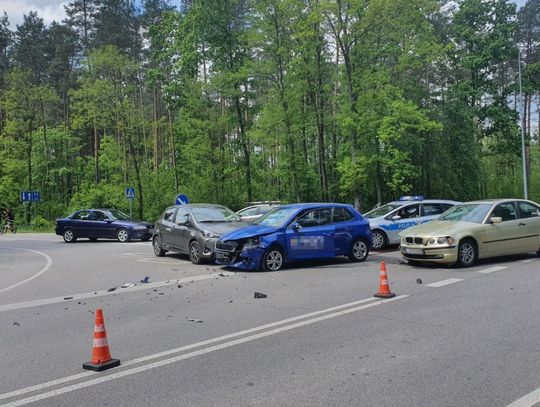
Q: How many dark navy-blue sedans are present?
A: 1